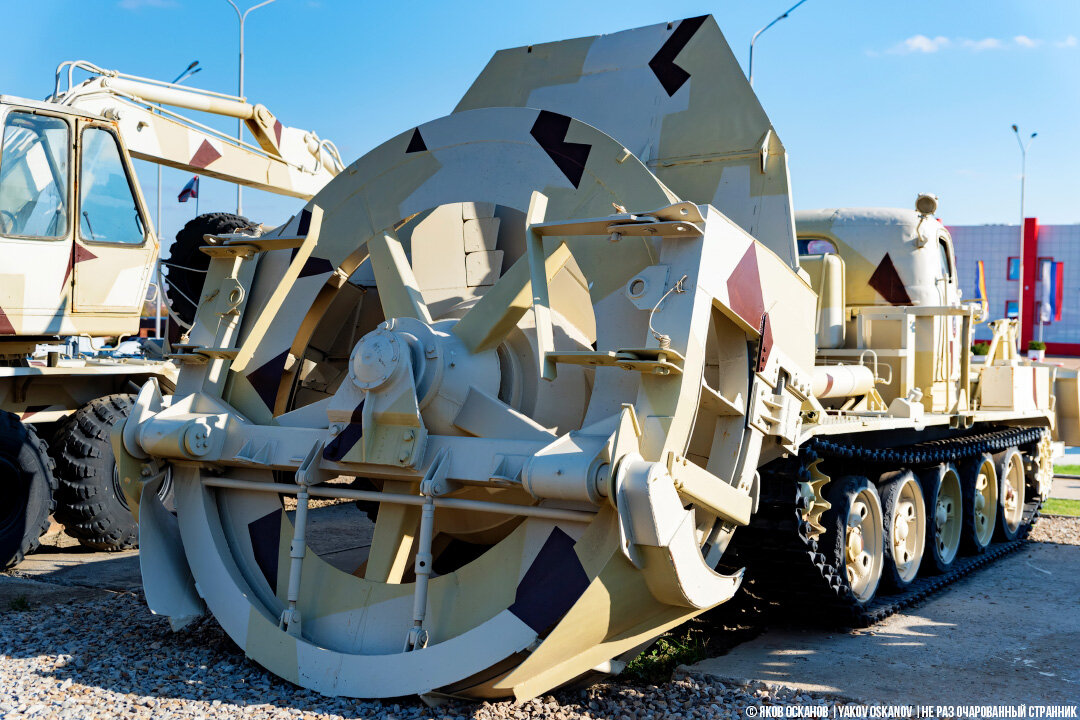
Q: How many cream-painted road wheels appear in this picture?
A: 5